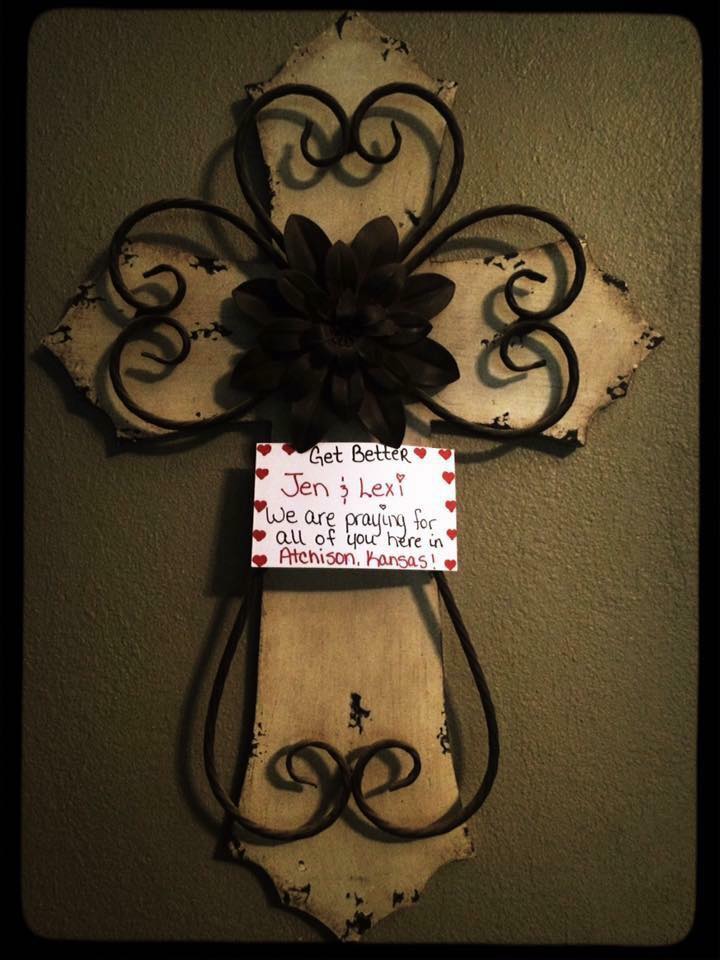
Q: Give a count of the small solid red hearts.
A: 12